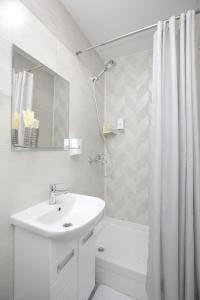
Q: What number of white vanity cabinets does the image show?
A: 1